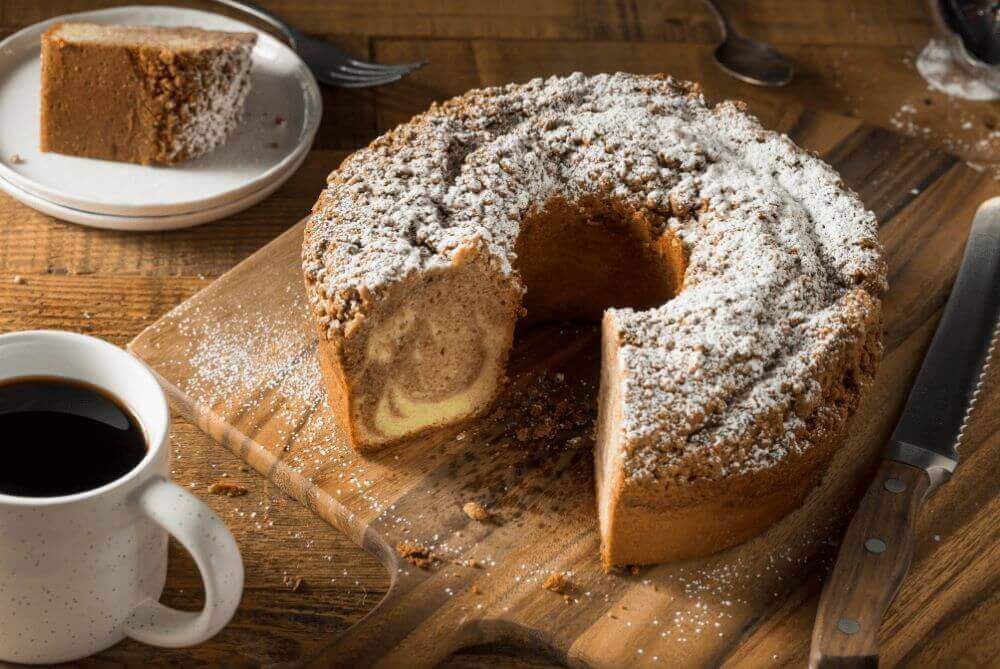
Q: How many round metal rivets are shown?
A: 3